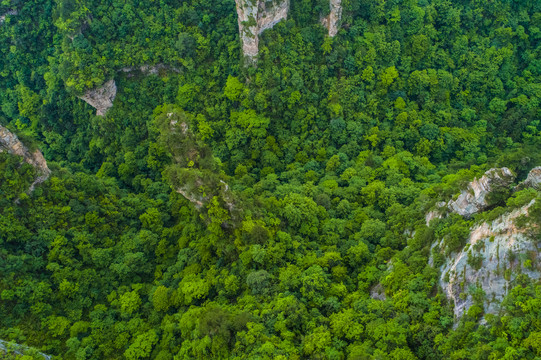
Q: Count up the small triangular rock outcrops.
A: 1